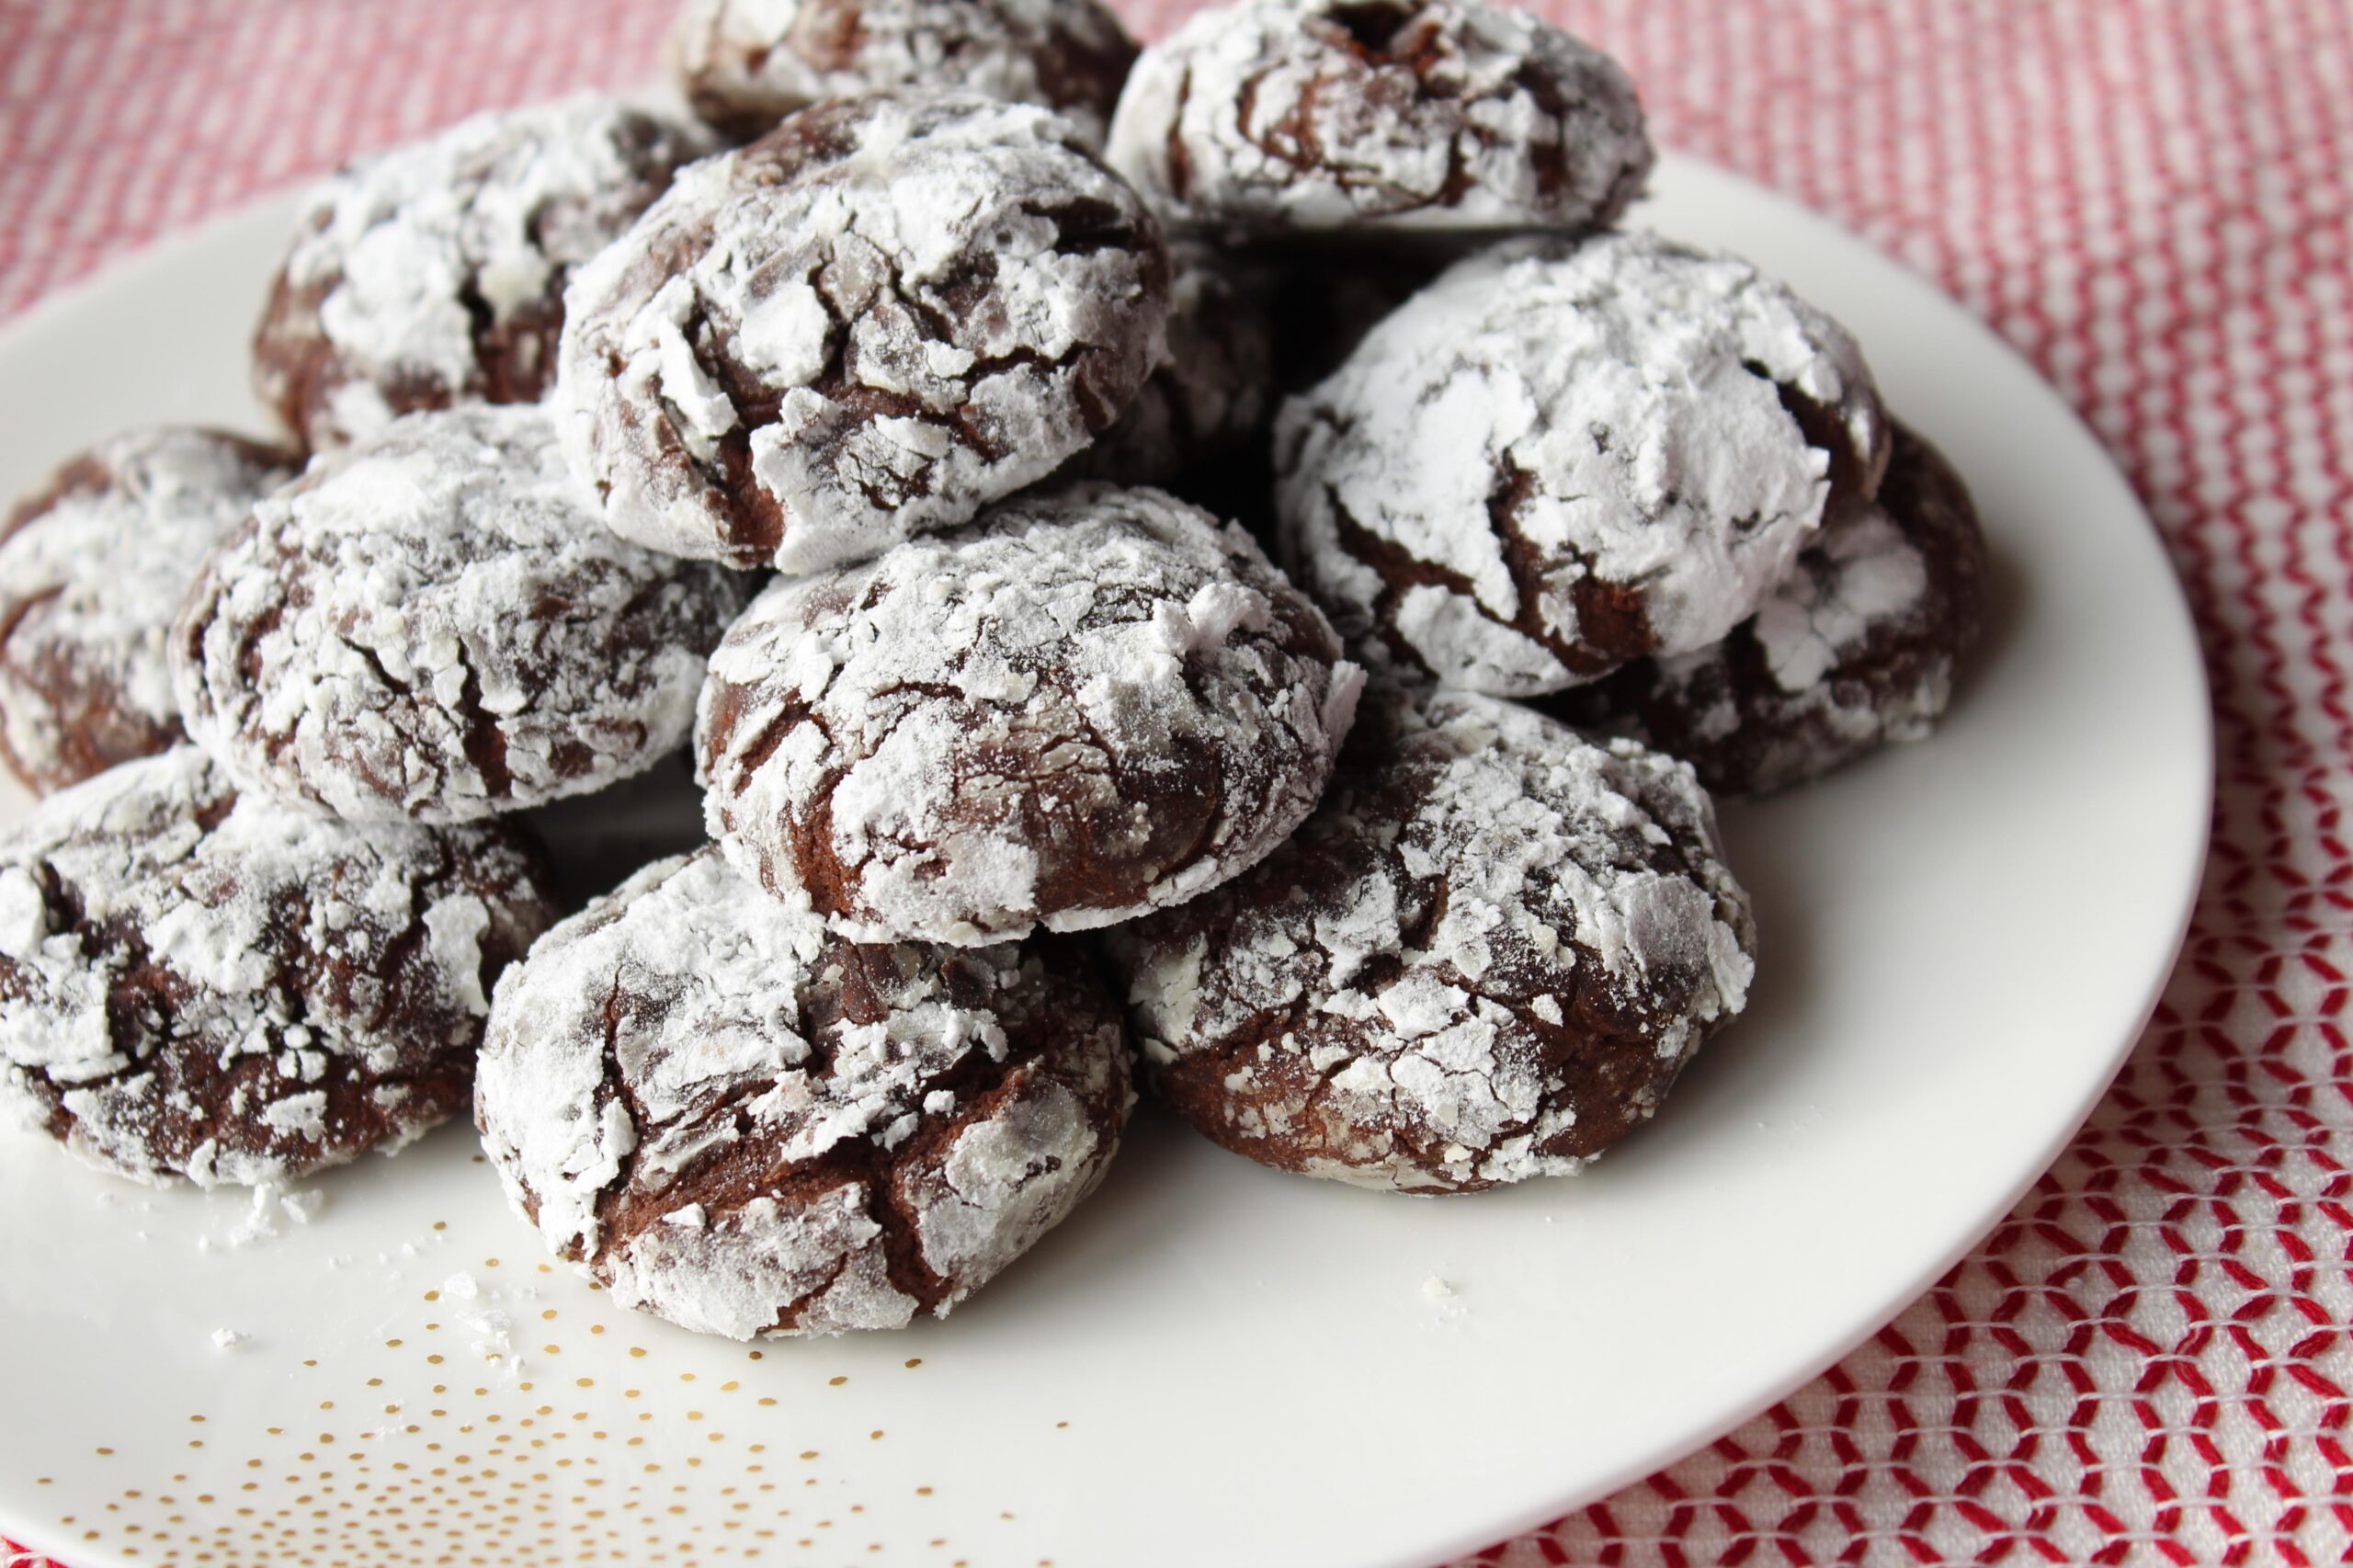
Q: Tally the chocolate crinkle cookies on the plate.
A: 13